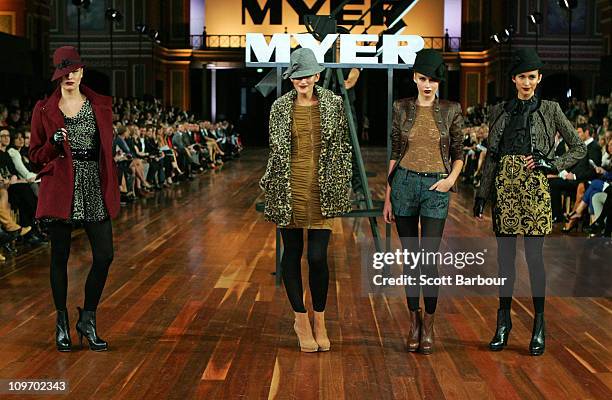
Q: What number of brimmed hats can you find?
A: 4